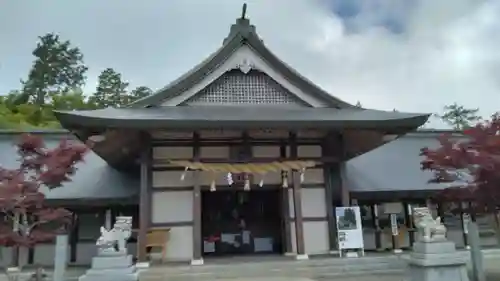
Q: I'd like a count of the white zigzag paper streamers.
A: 4